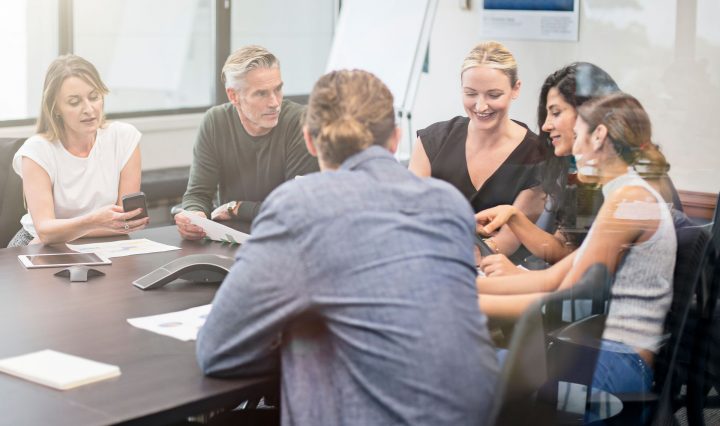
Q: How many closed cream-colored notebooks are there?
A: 1